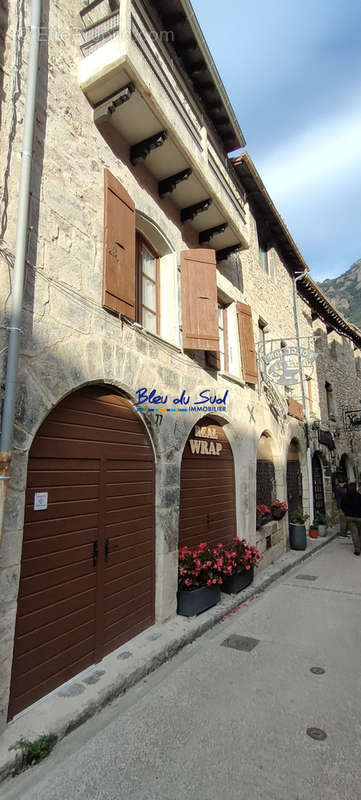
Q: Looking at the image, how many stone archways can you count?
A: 6